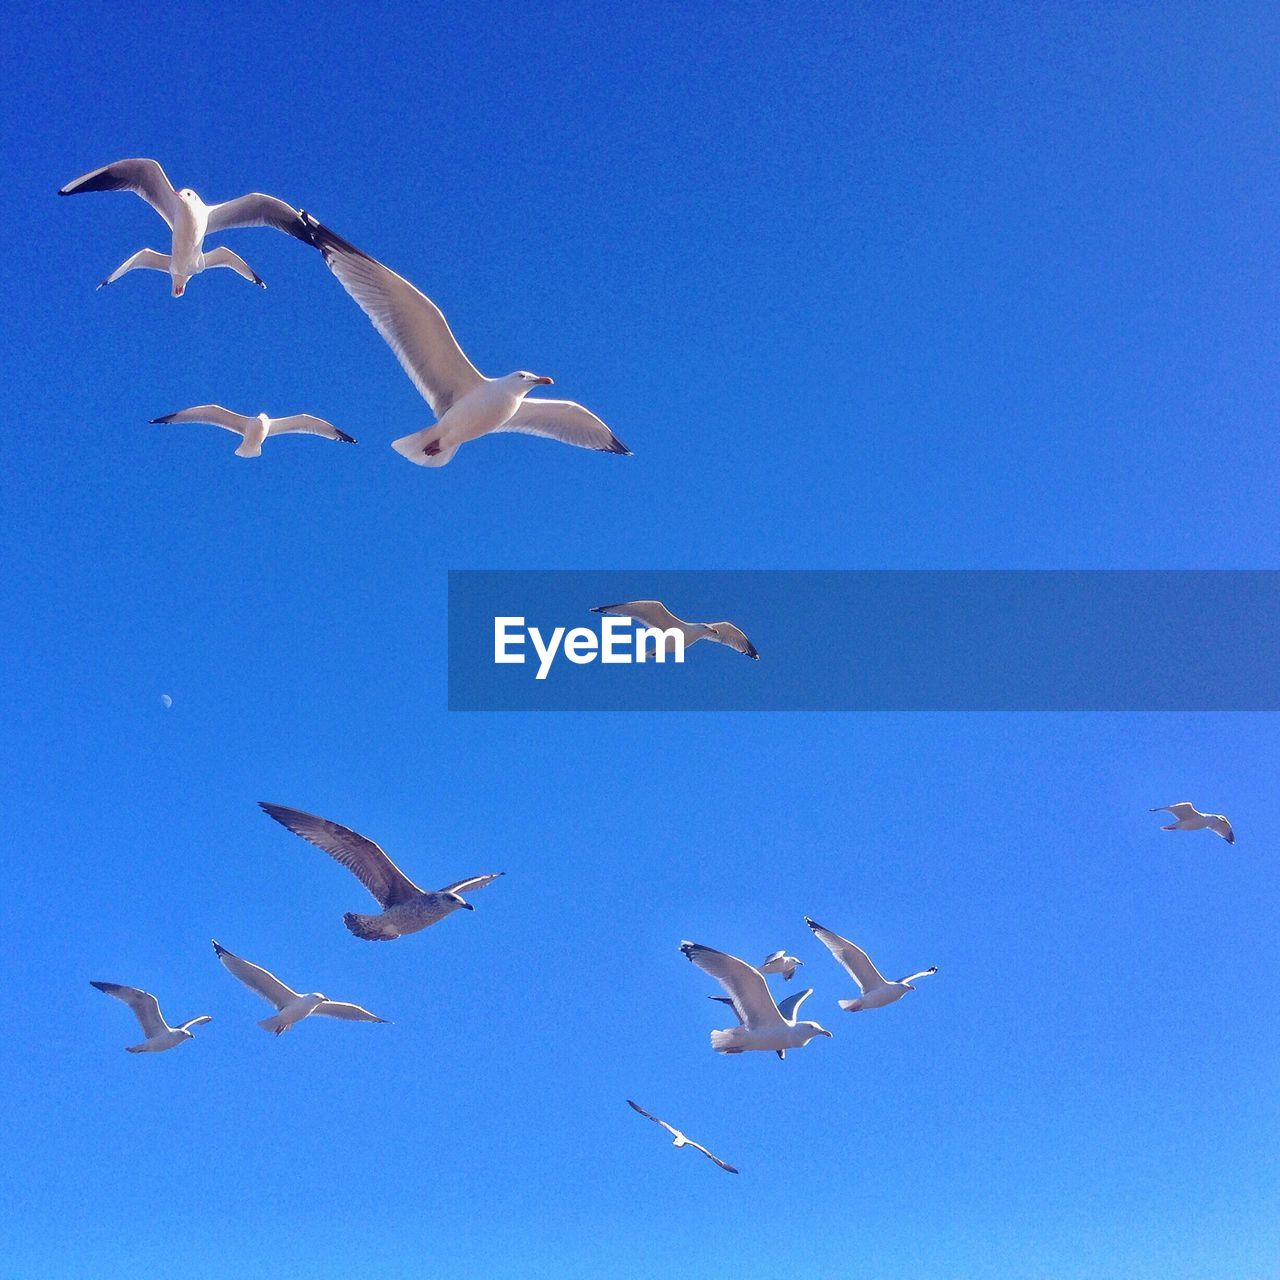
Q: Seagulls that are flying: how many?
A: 14